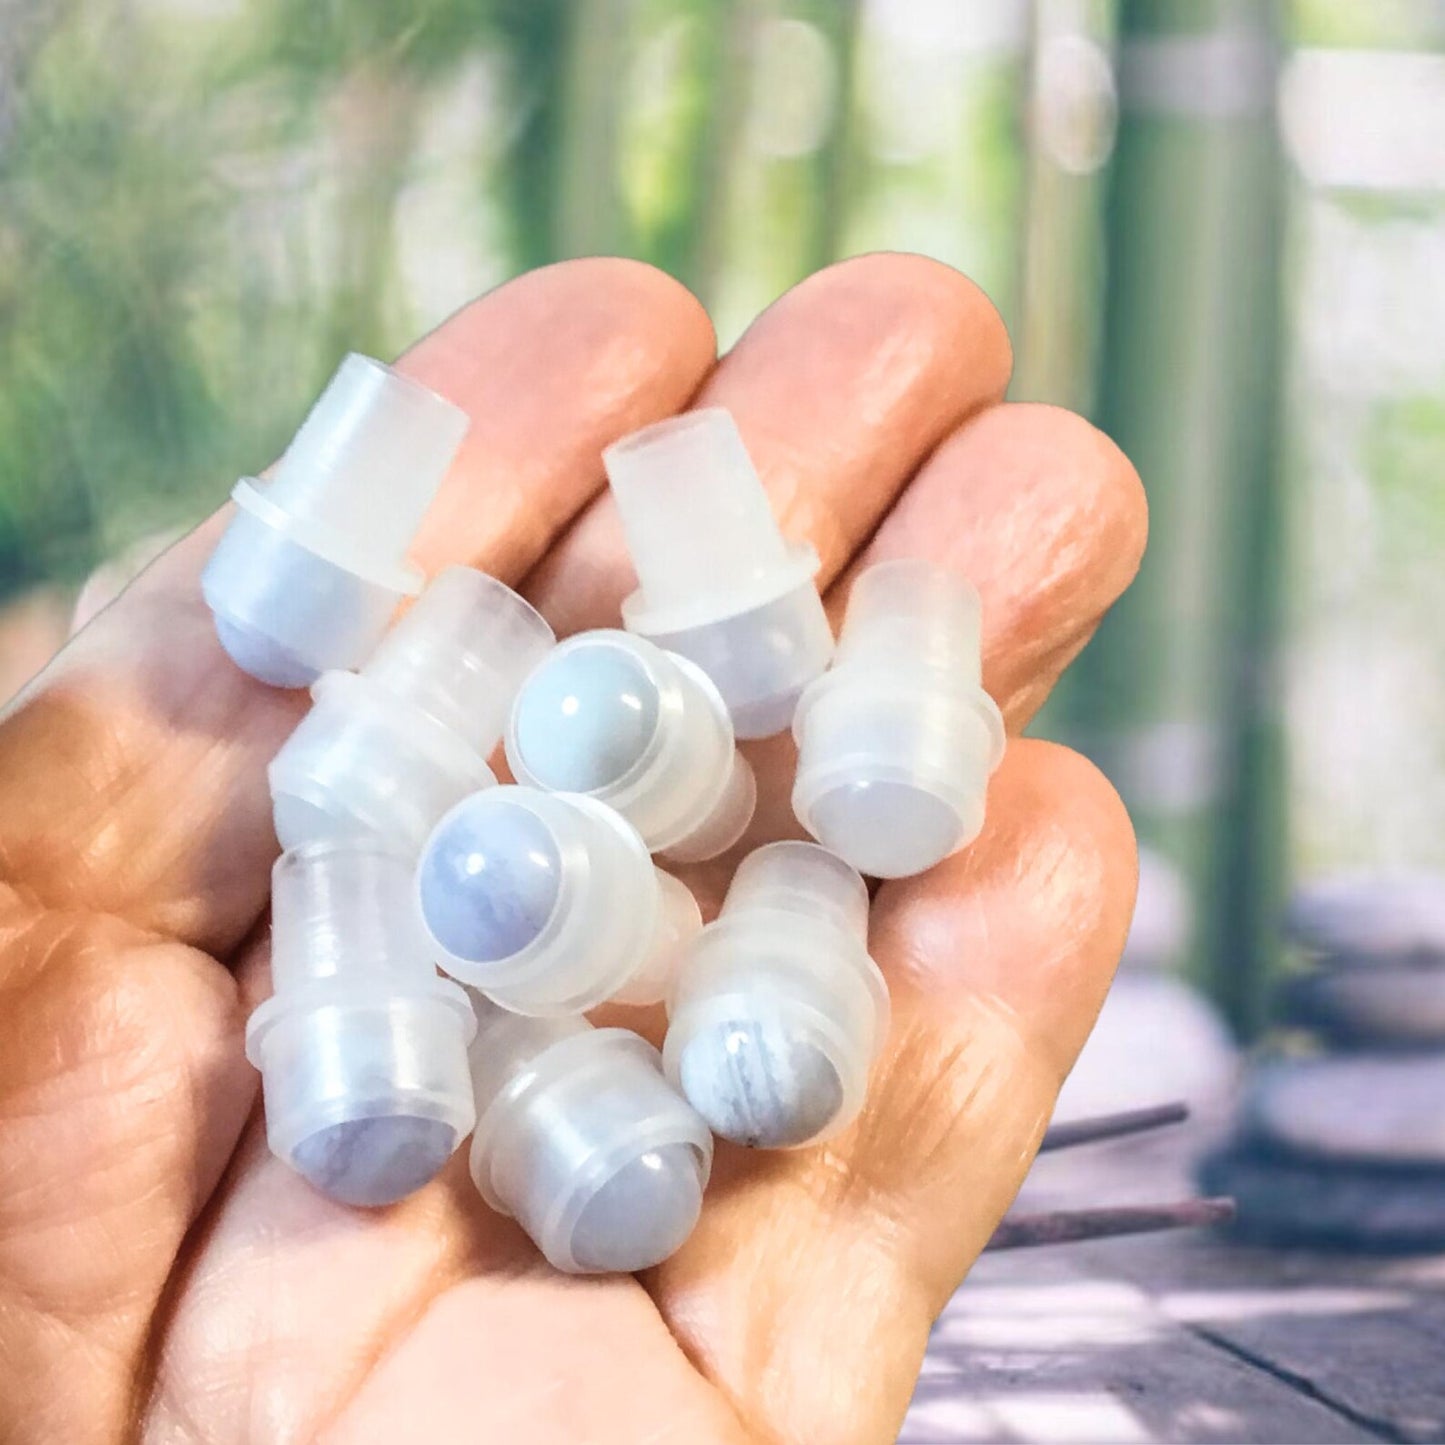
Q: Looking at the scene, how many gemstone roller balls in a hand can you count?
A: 9